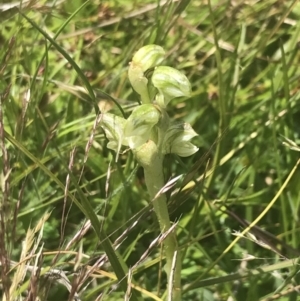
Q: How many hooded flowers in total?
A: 5